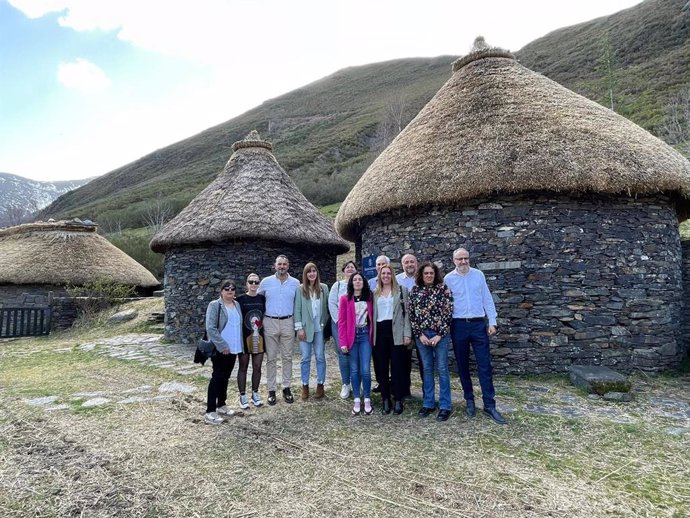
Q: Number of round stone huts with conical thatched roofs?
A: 3